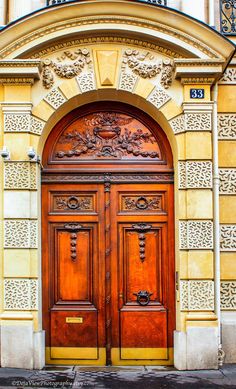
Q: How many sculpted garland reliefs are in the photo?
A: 2